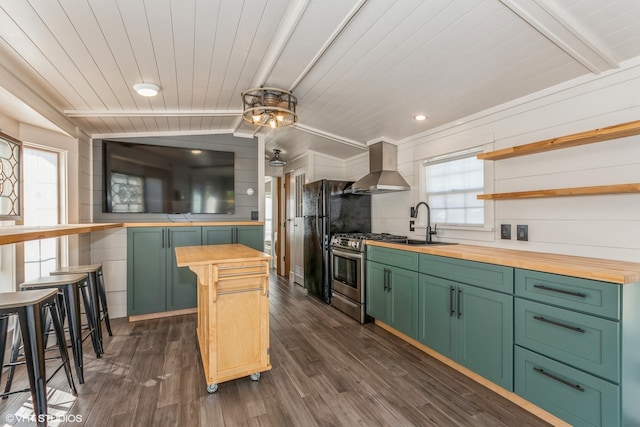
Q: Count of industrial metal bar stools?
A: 3